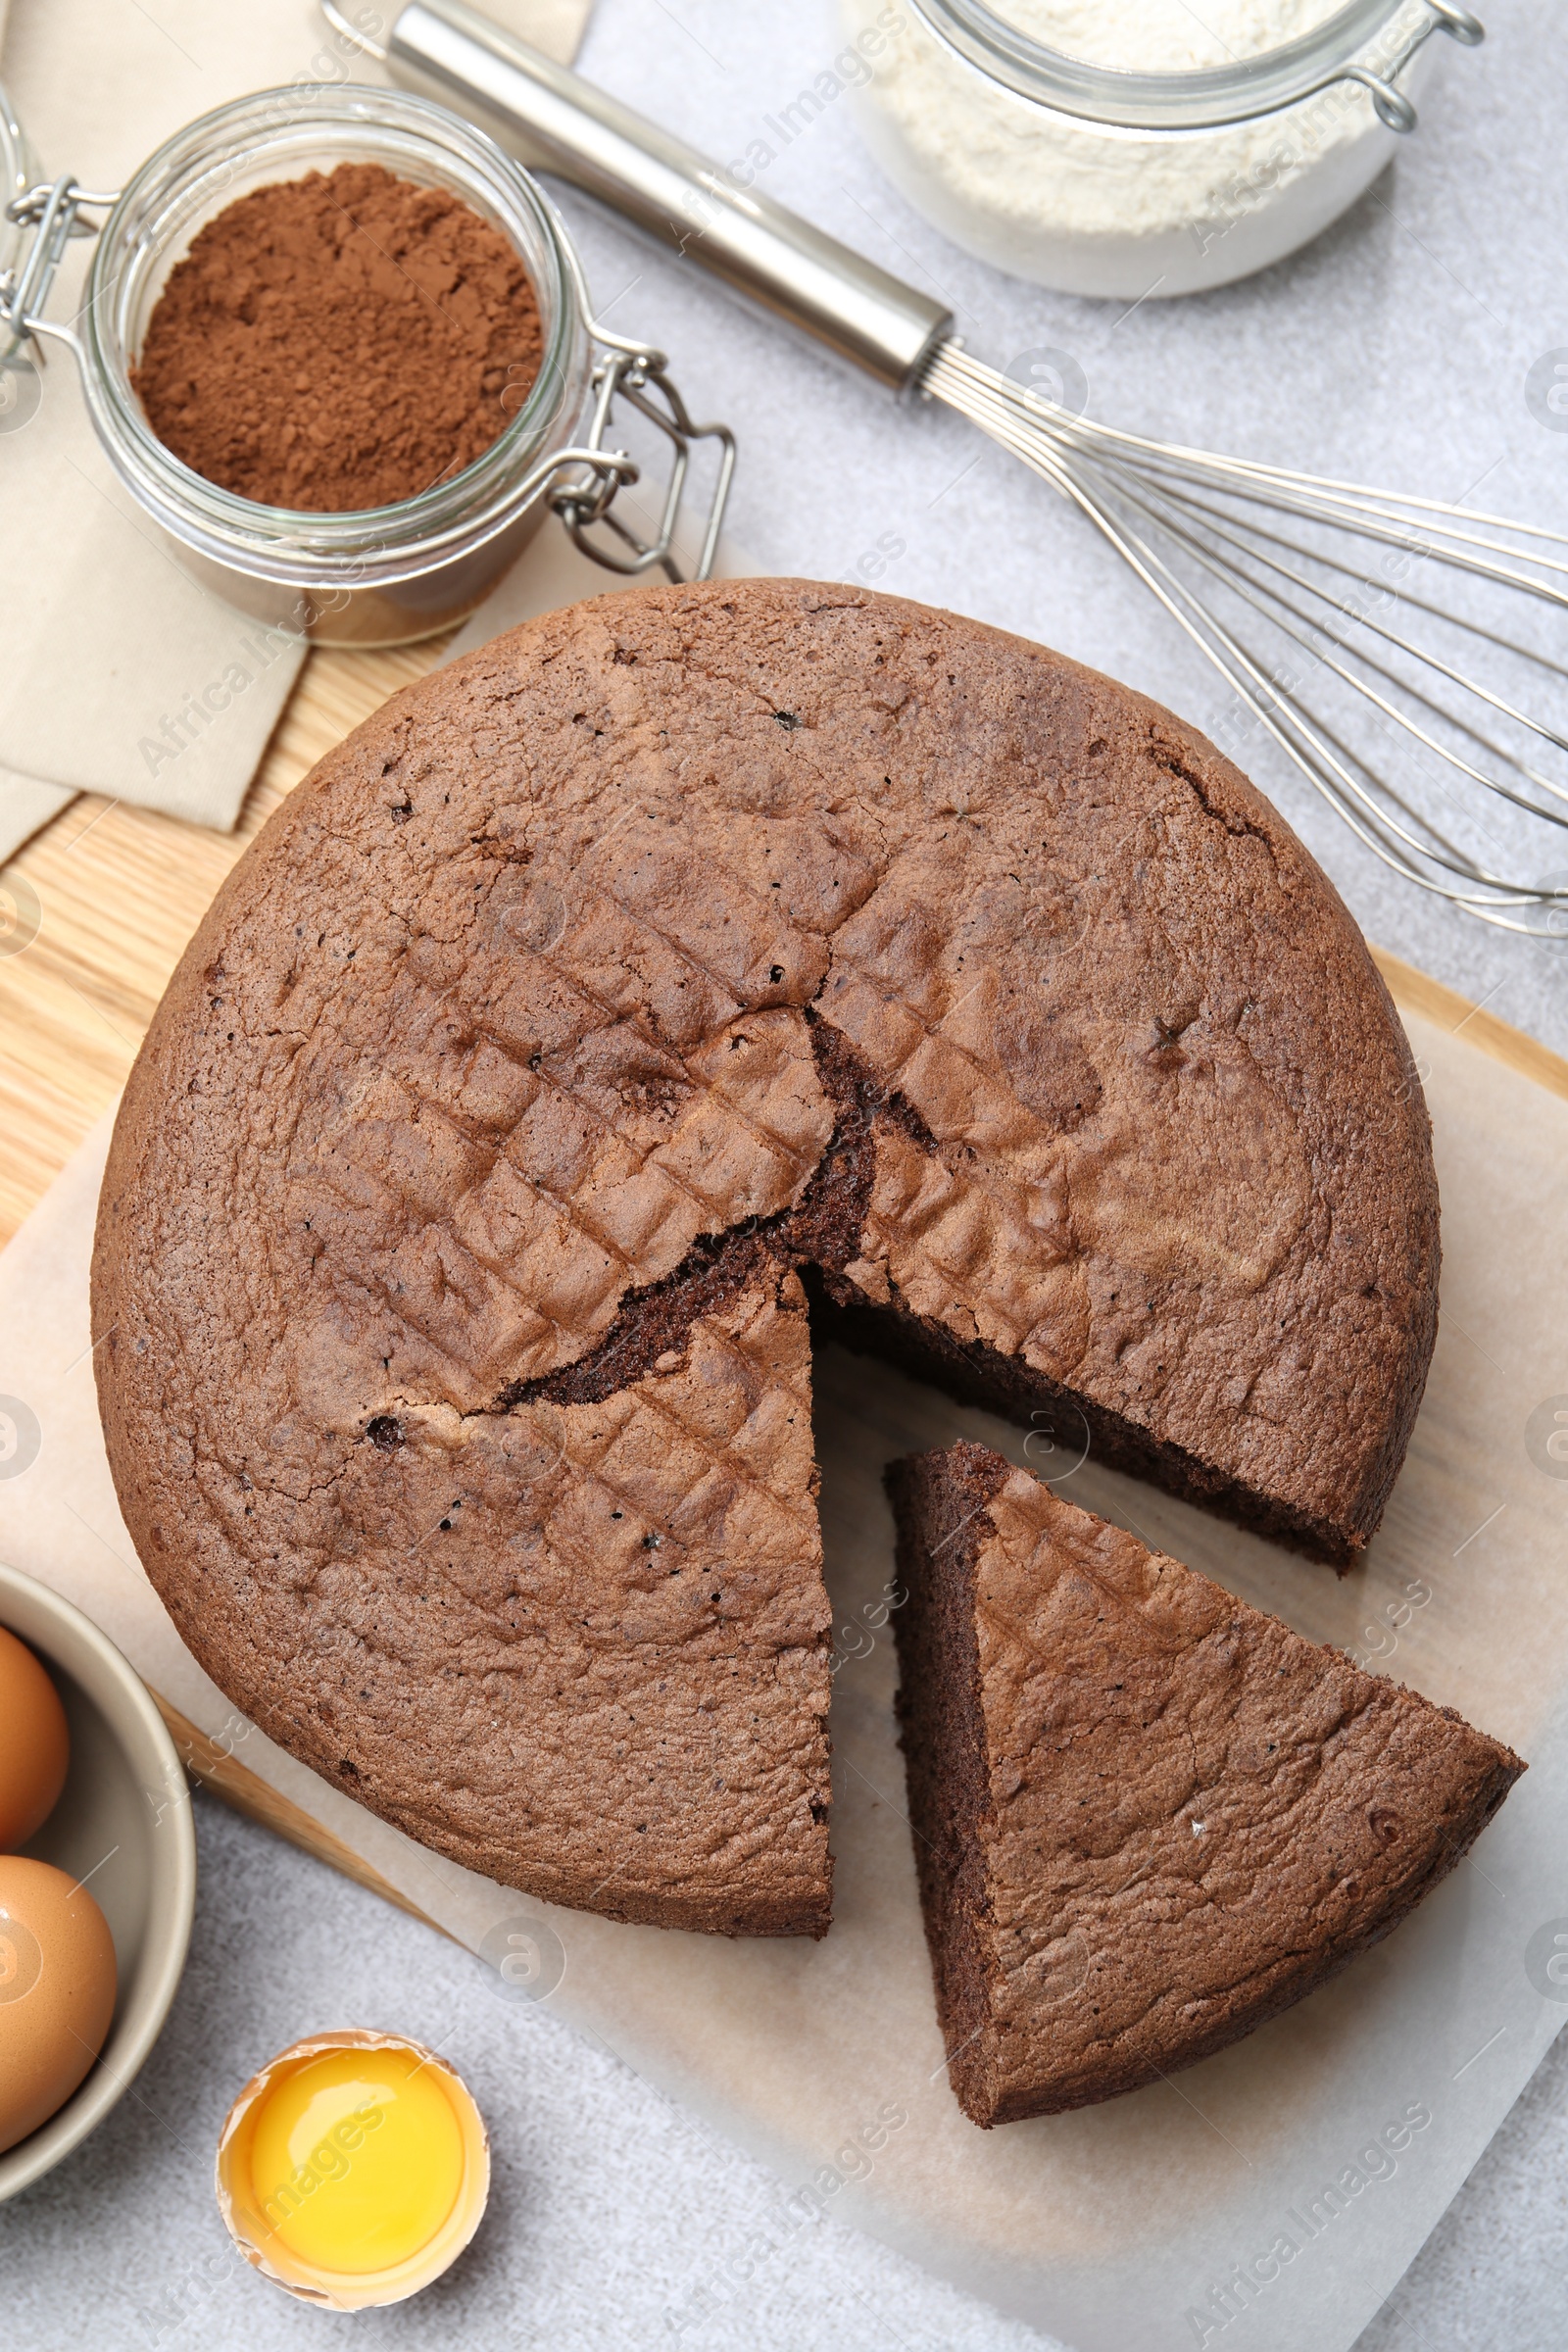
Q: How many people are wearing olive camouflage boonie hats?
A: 0